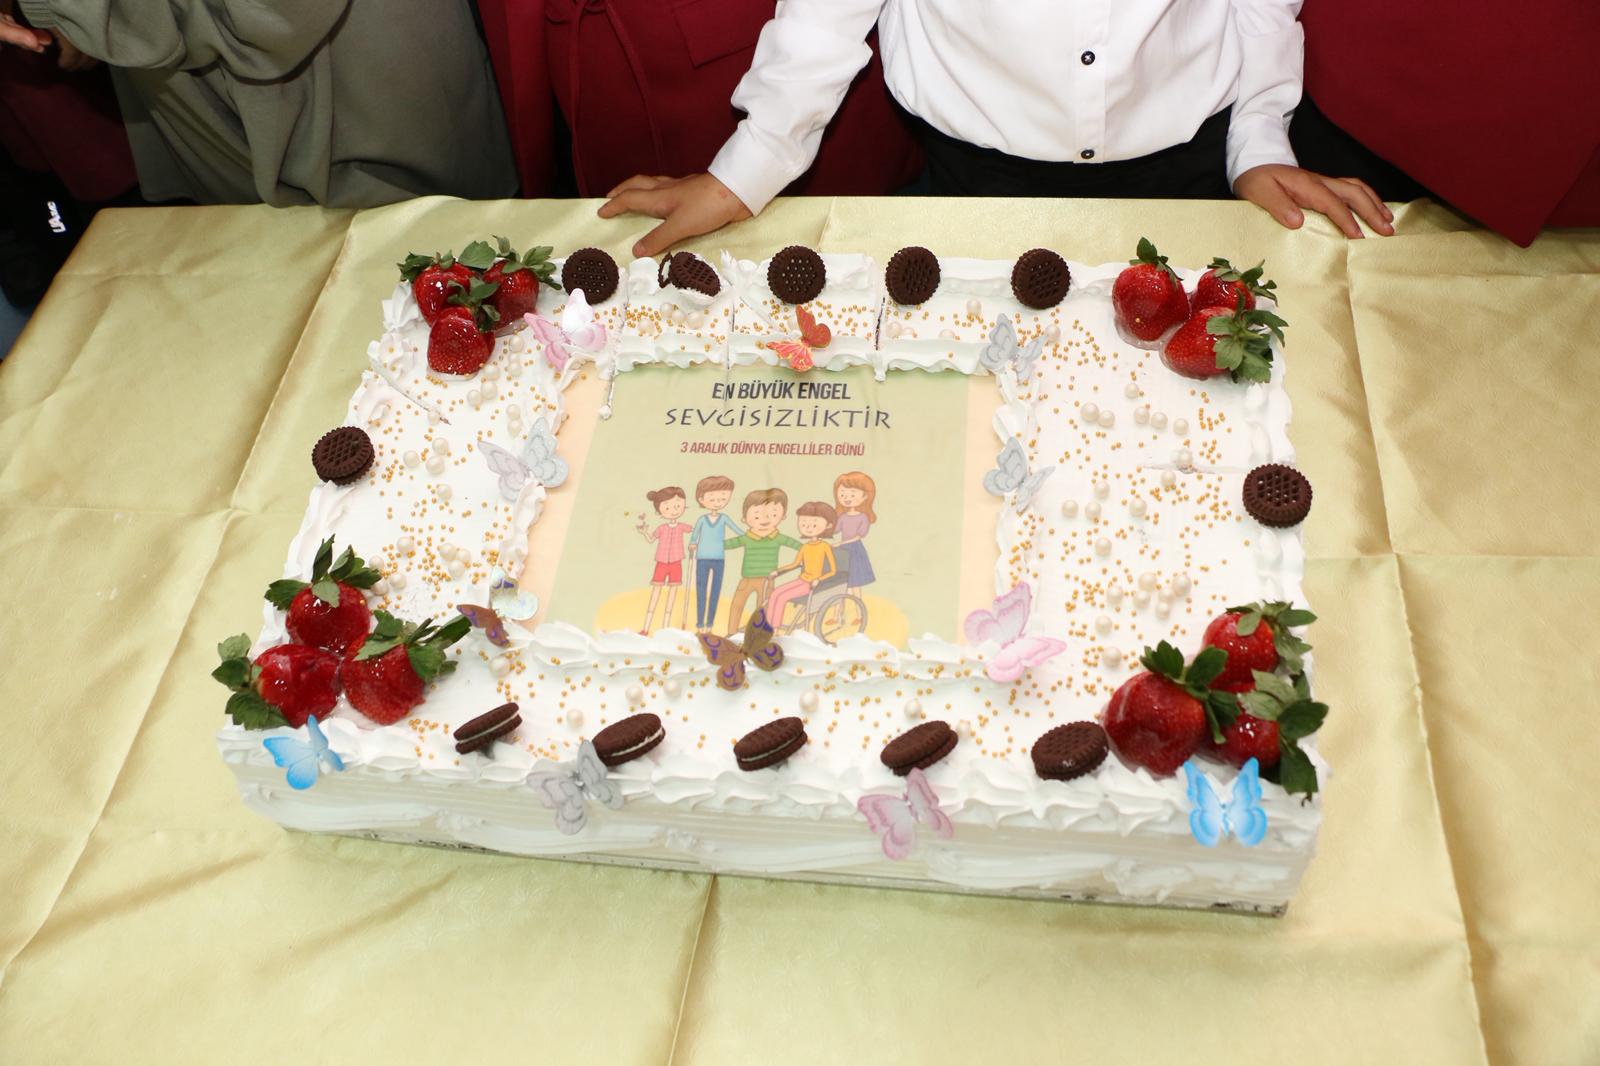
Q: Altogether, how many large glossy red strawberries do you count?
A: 12